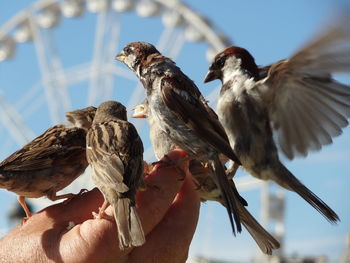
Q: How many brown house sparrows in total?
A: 5